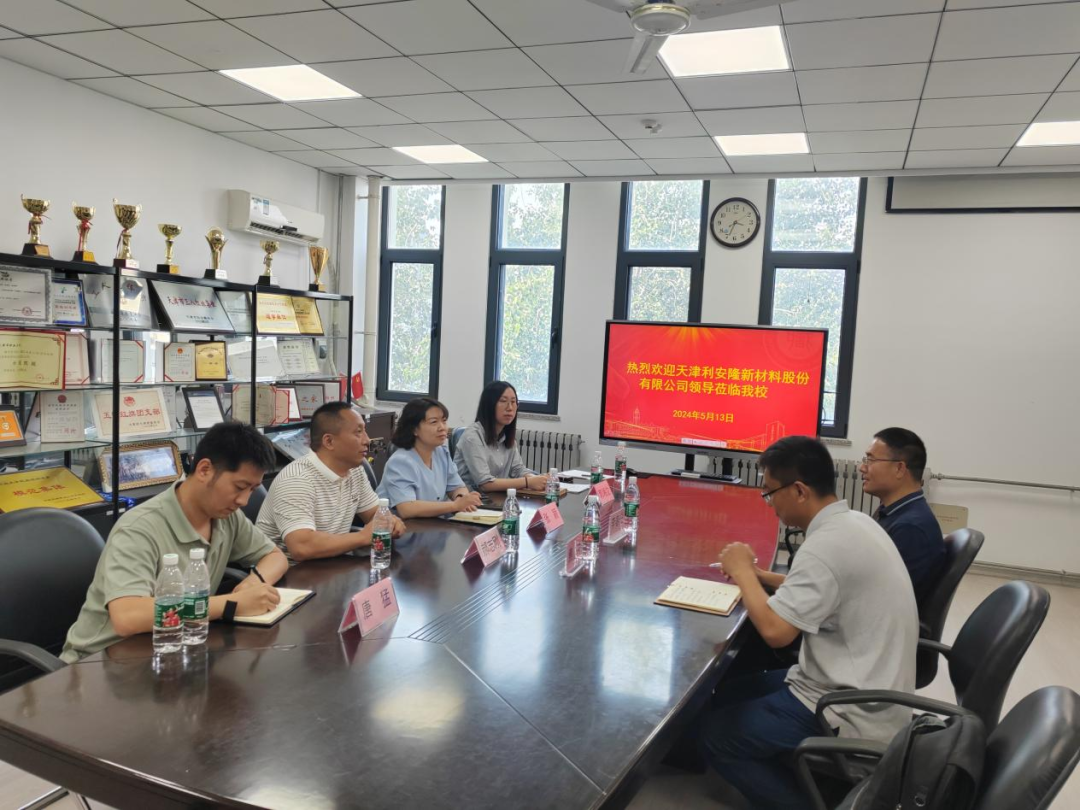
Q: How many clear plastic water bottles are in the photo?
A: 9